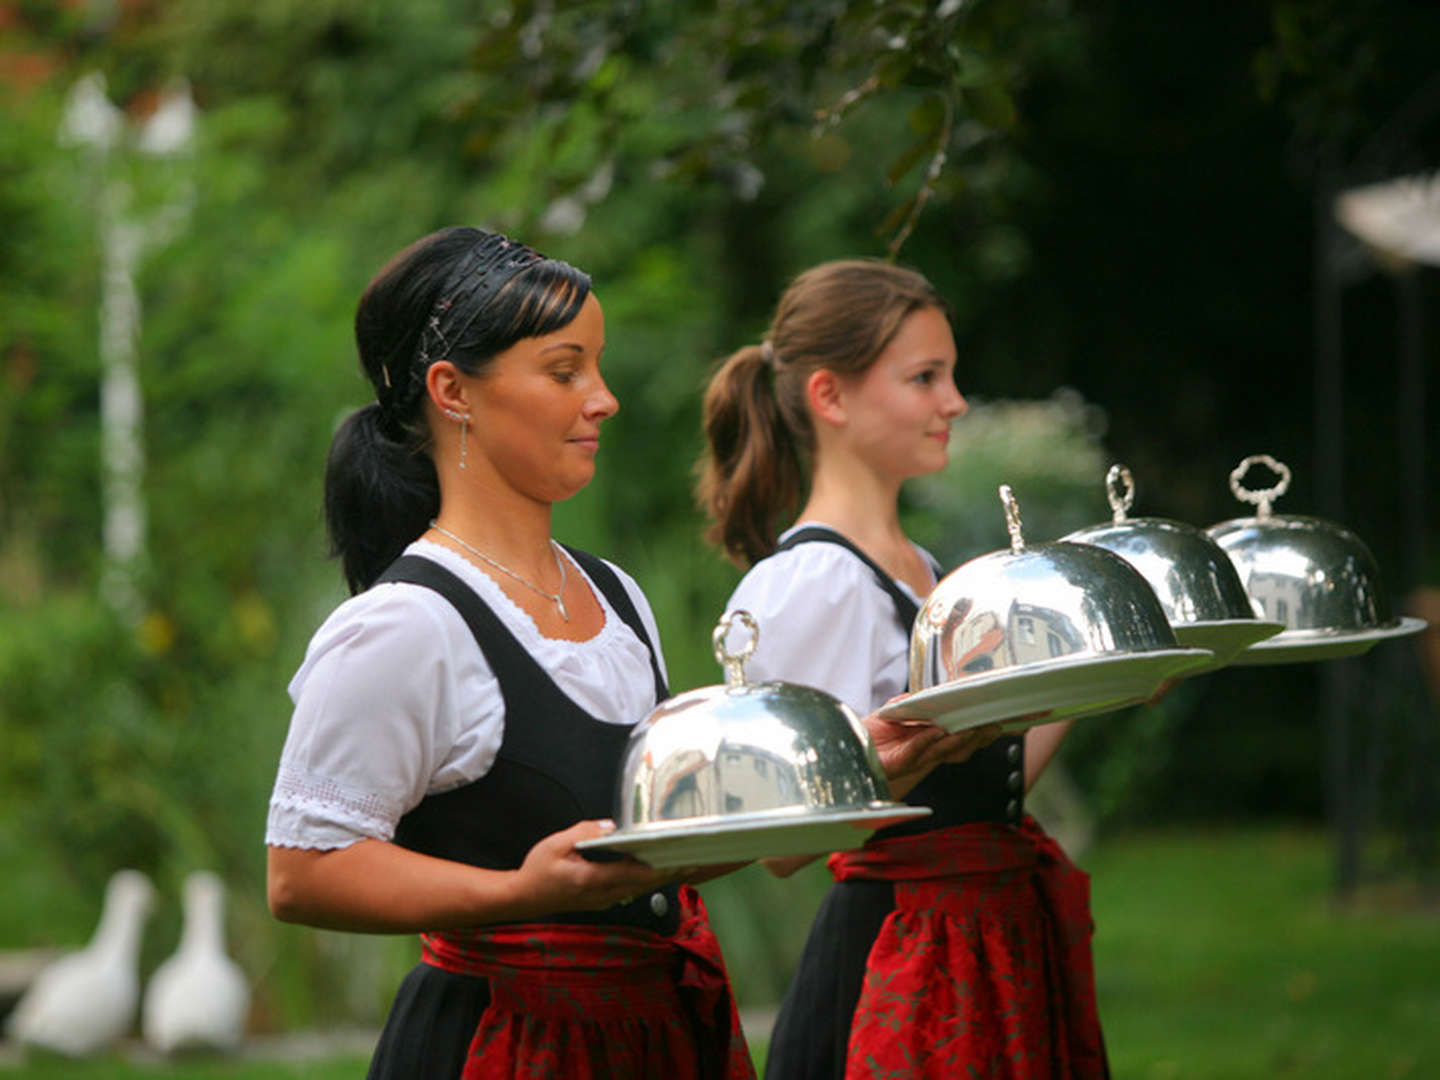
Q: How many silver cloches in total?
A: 4